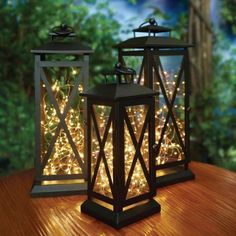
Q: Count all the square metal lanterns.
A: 3